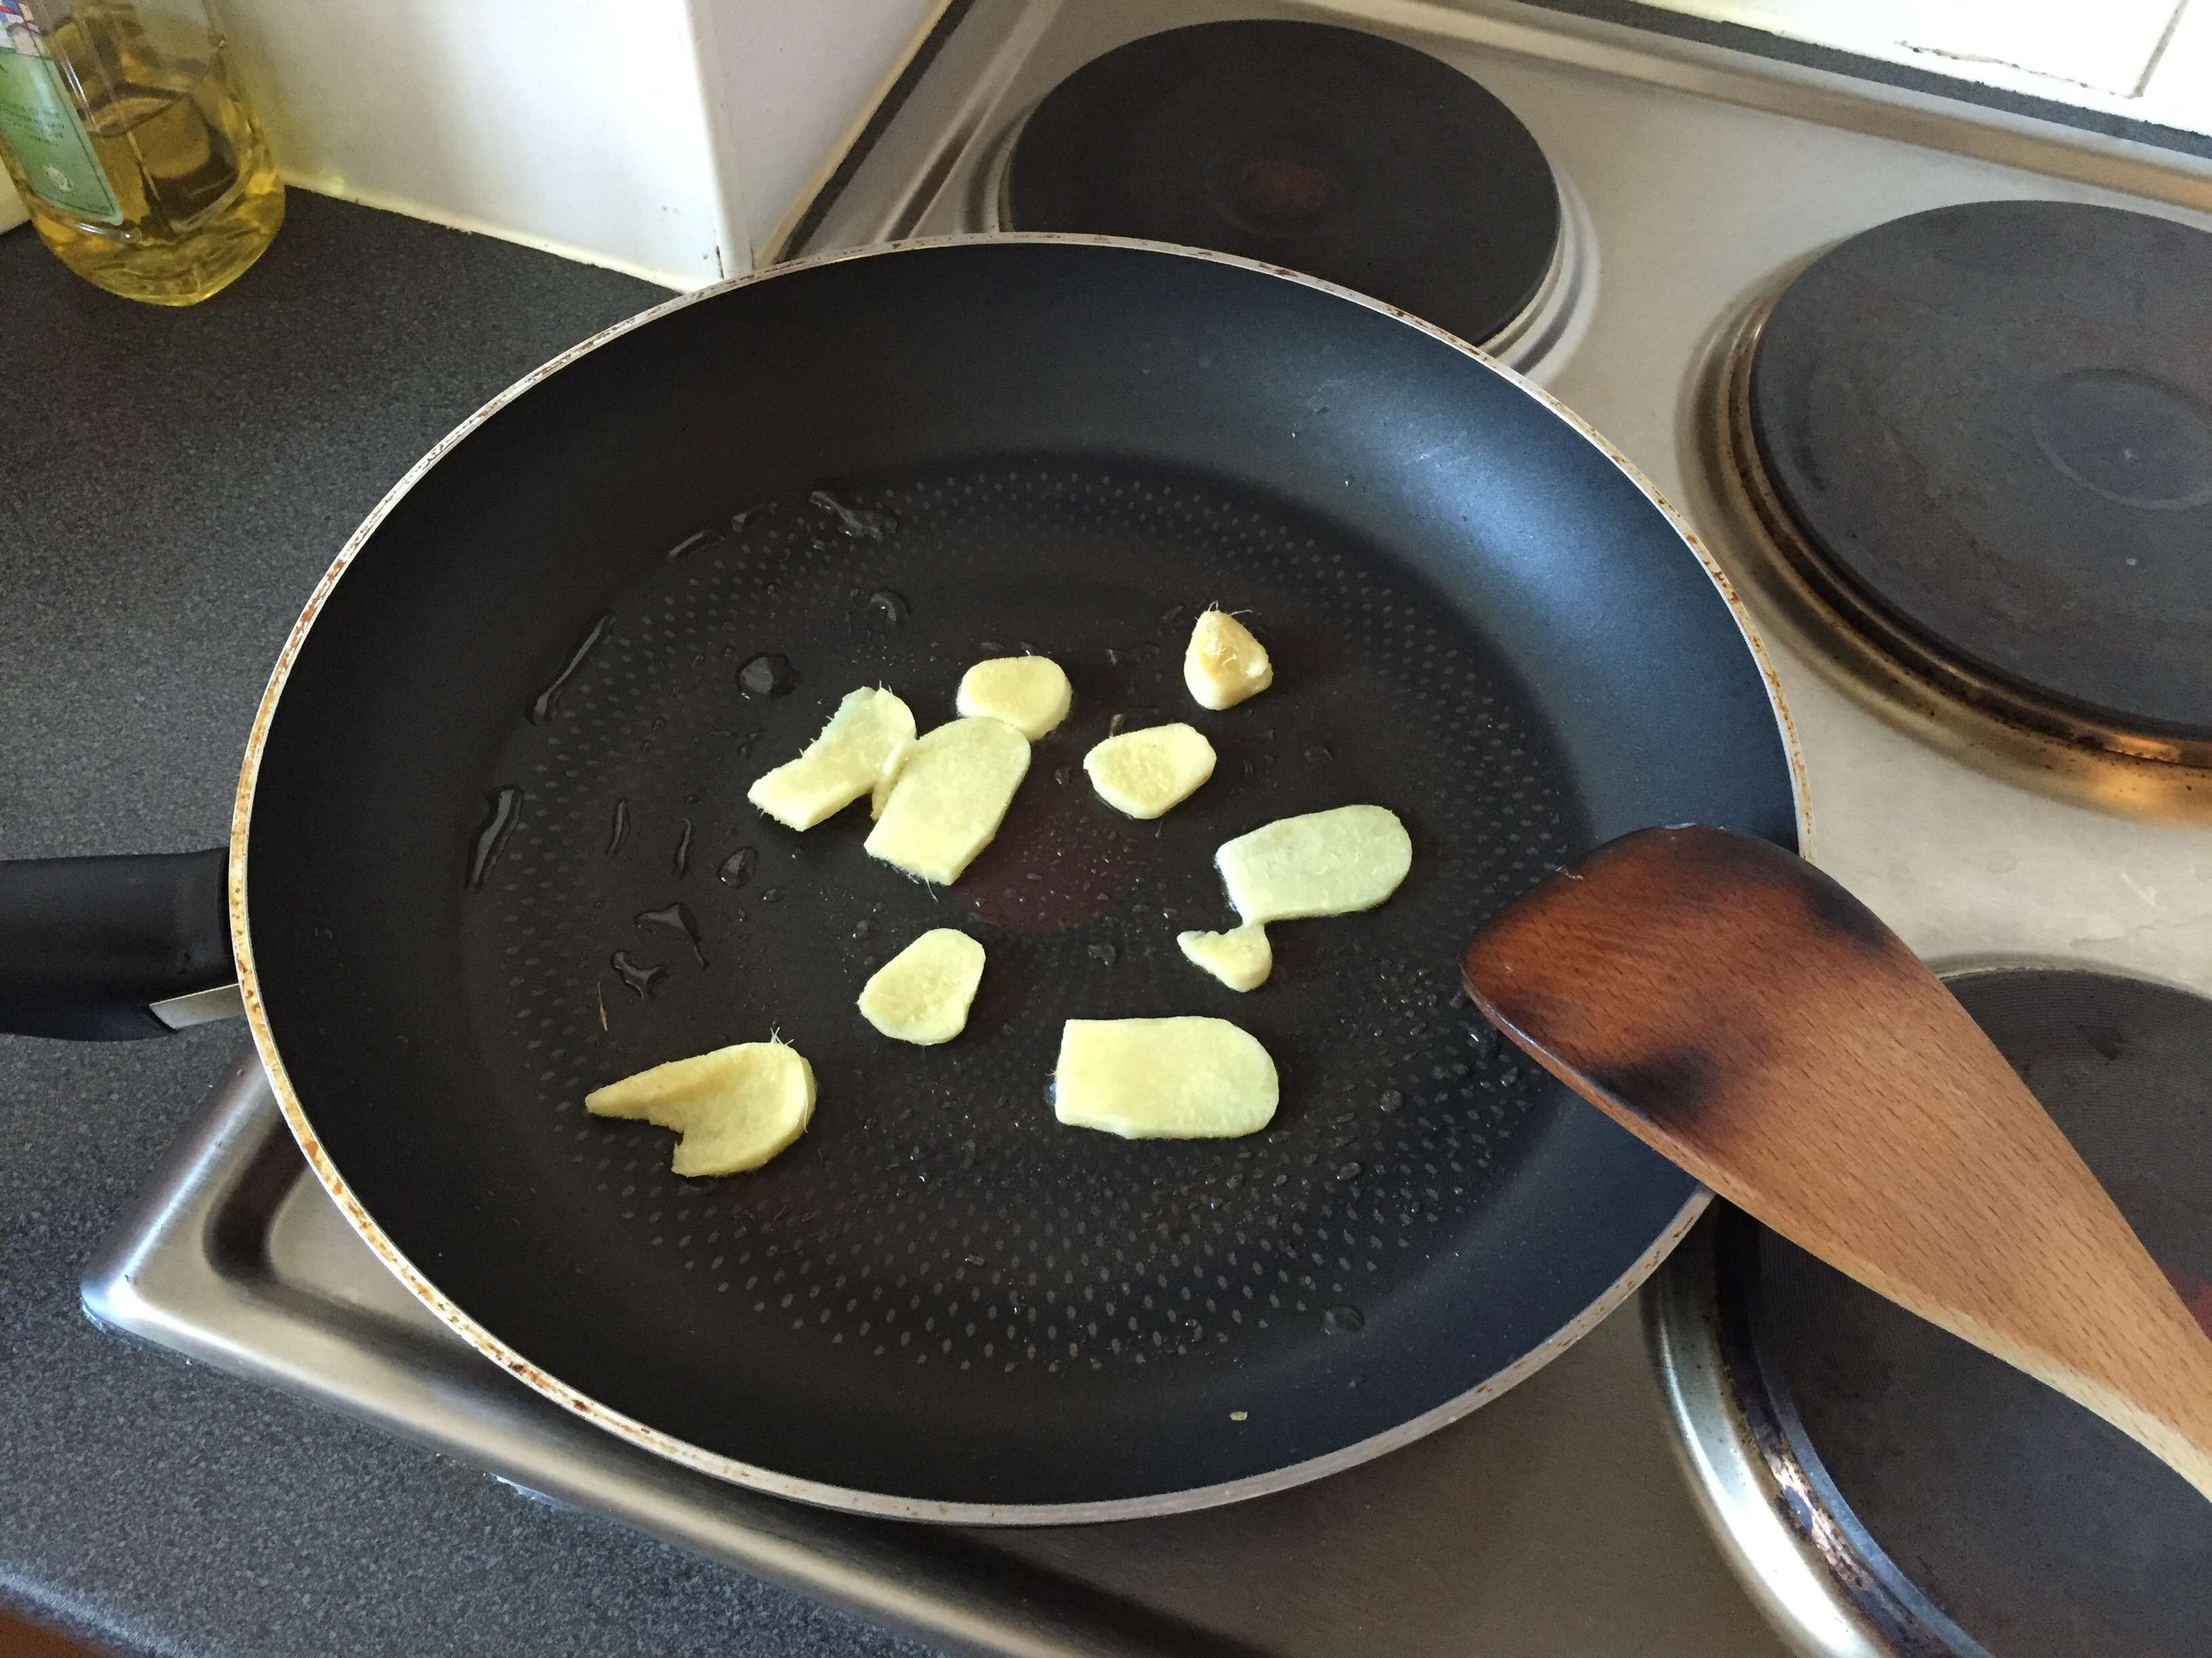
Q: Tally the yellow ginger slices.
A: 10